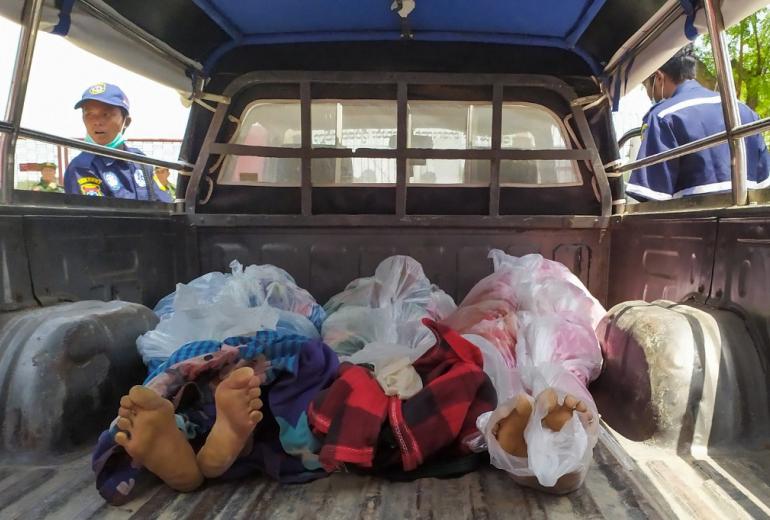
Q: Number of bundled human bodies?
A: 3